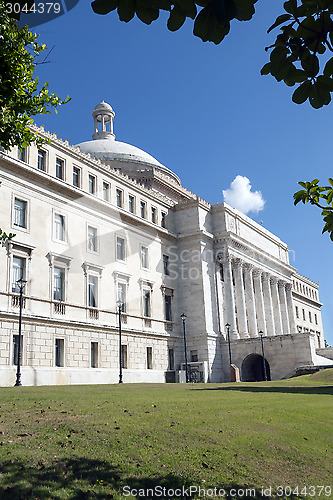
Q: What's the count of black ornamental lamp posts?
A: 5